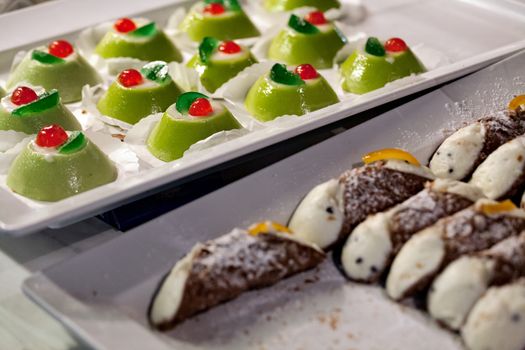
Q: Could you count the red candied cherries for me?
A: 11